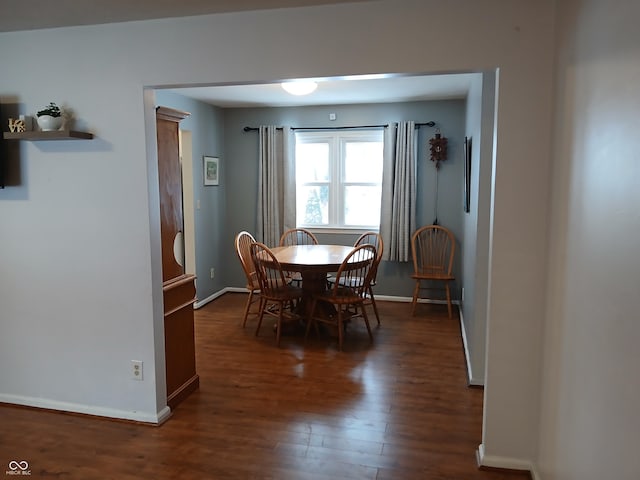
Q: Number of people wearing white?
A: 0